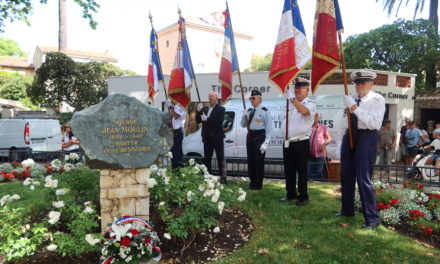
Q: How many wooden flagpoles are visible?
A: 5